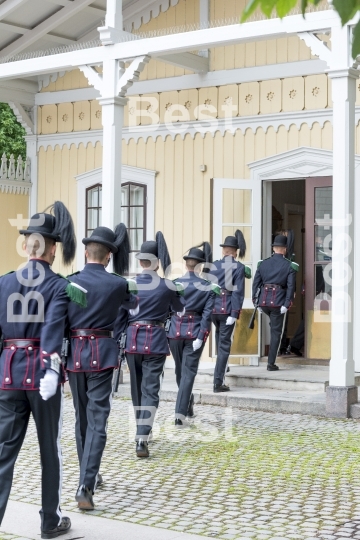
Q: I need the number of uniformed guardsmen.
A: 6